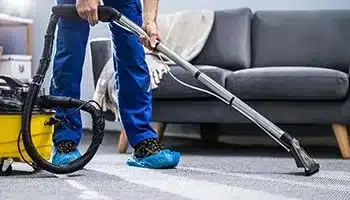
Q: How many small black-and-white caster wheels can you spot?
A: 1